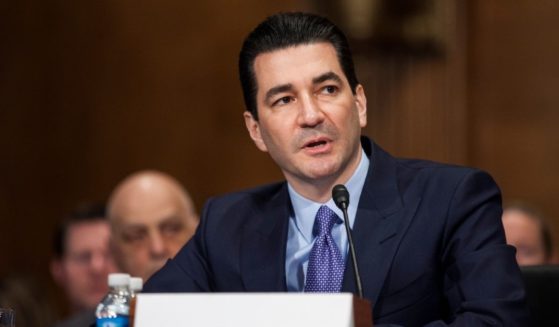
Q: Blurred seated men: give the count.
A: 3